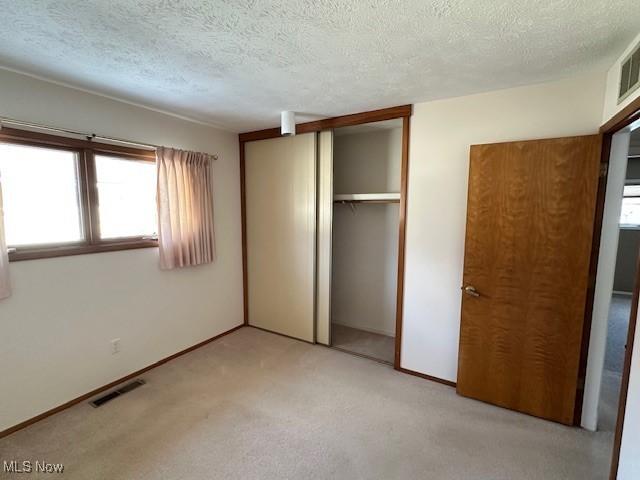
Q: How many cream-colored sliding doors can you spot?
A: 2